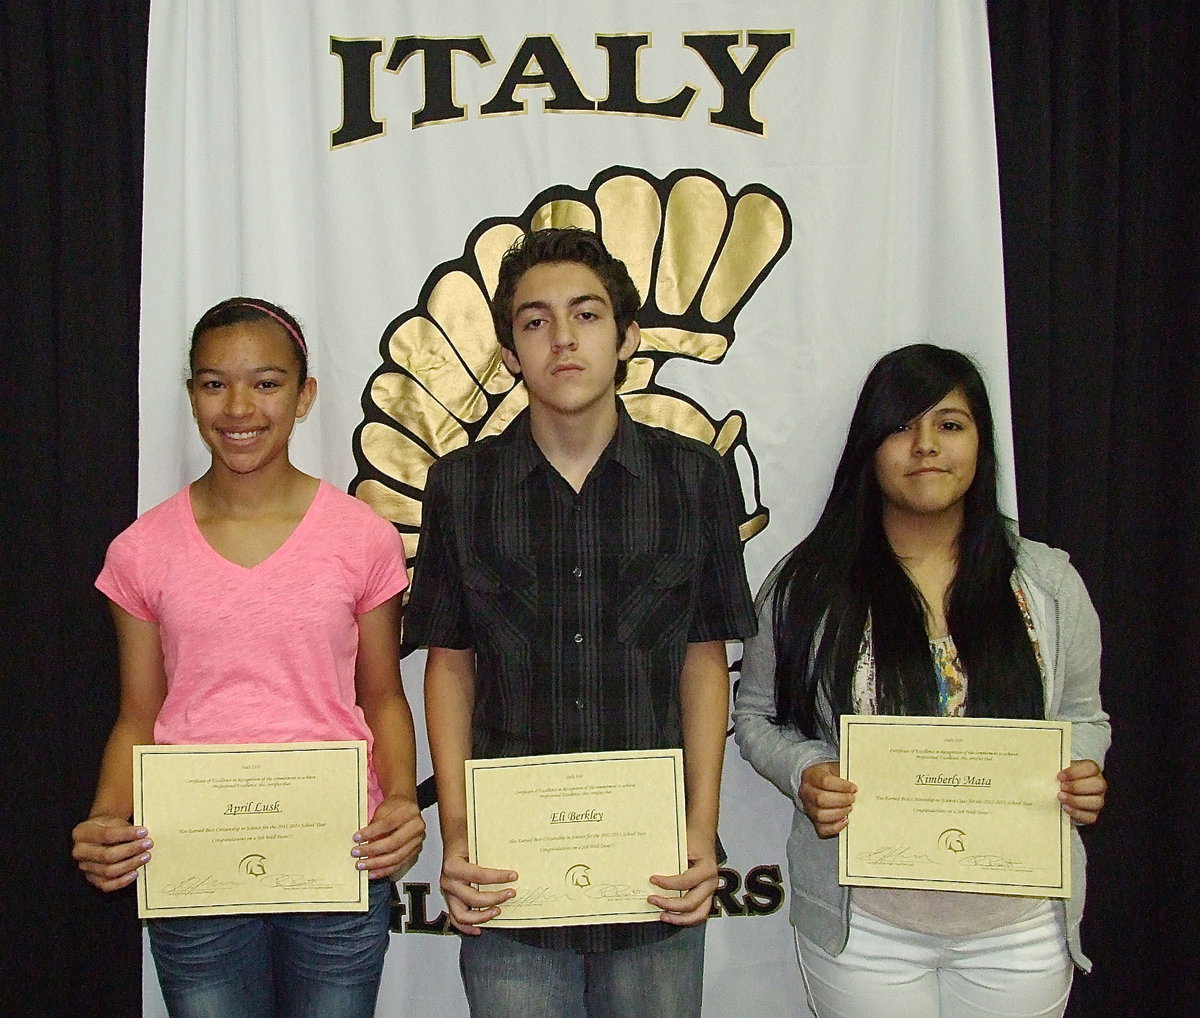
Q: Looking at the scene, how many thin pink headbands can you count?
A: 1